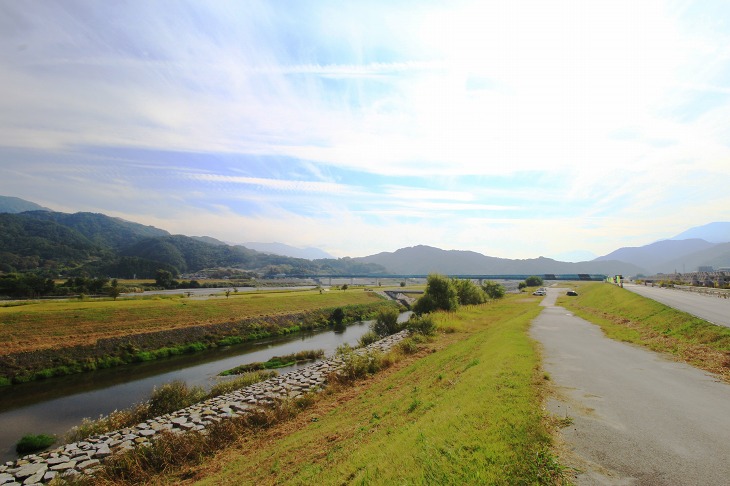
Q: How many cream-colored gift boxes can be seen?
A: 0